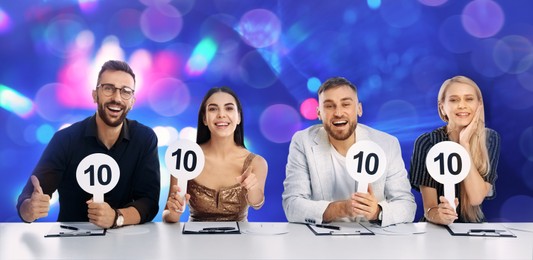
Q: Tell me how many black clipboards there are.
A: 4